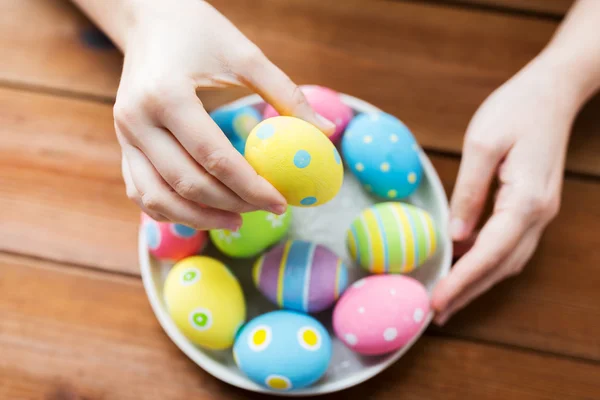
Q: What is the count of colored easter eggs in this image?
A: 11